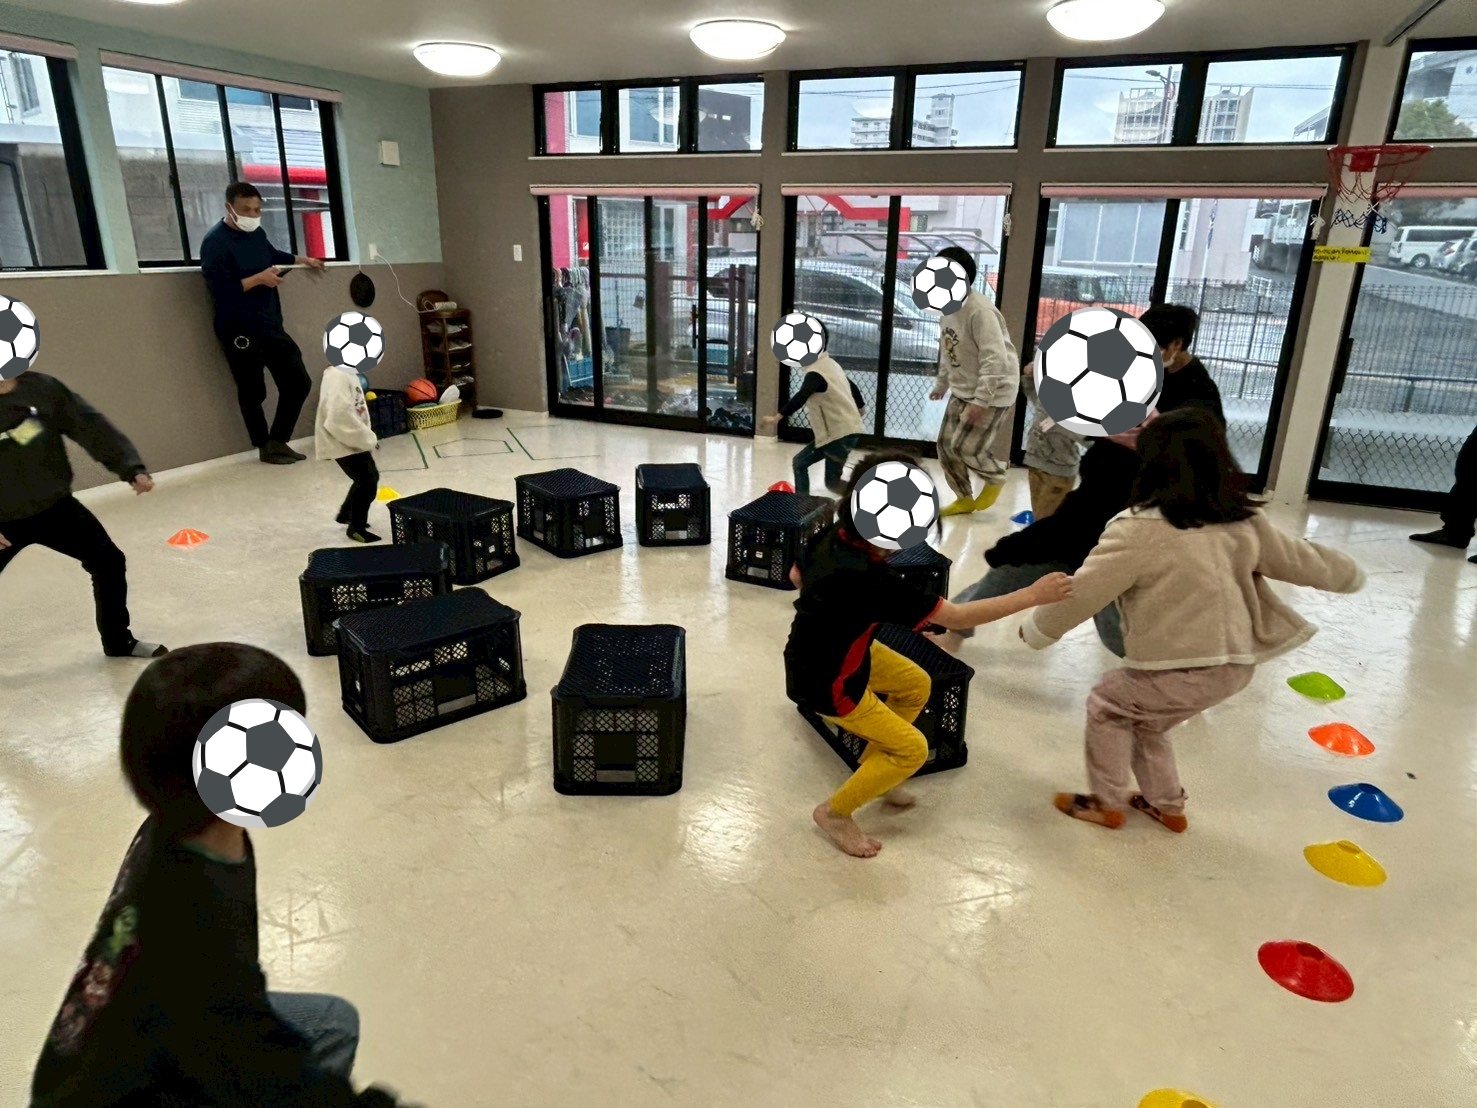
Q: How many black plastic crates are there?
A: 9